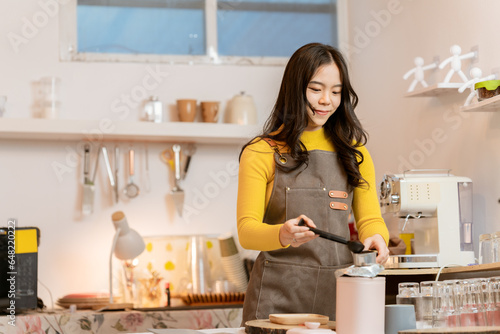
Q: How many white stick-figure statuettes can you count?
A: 3